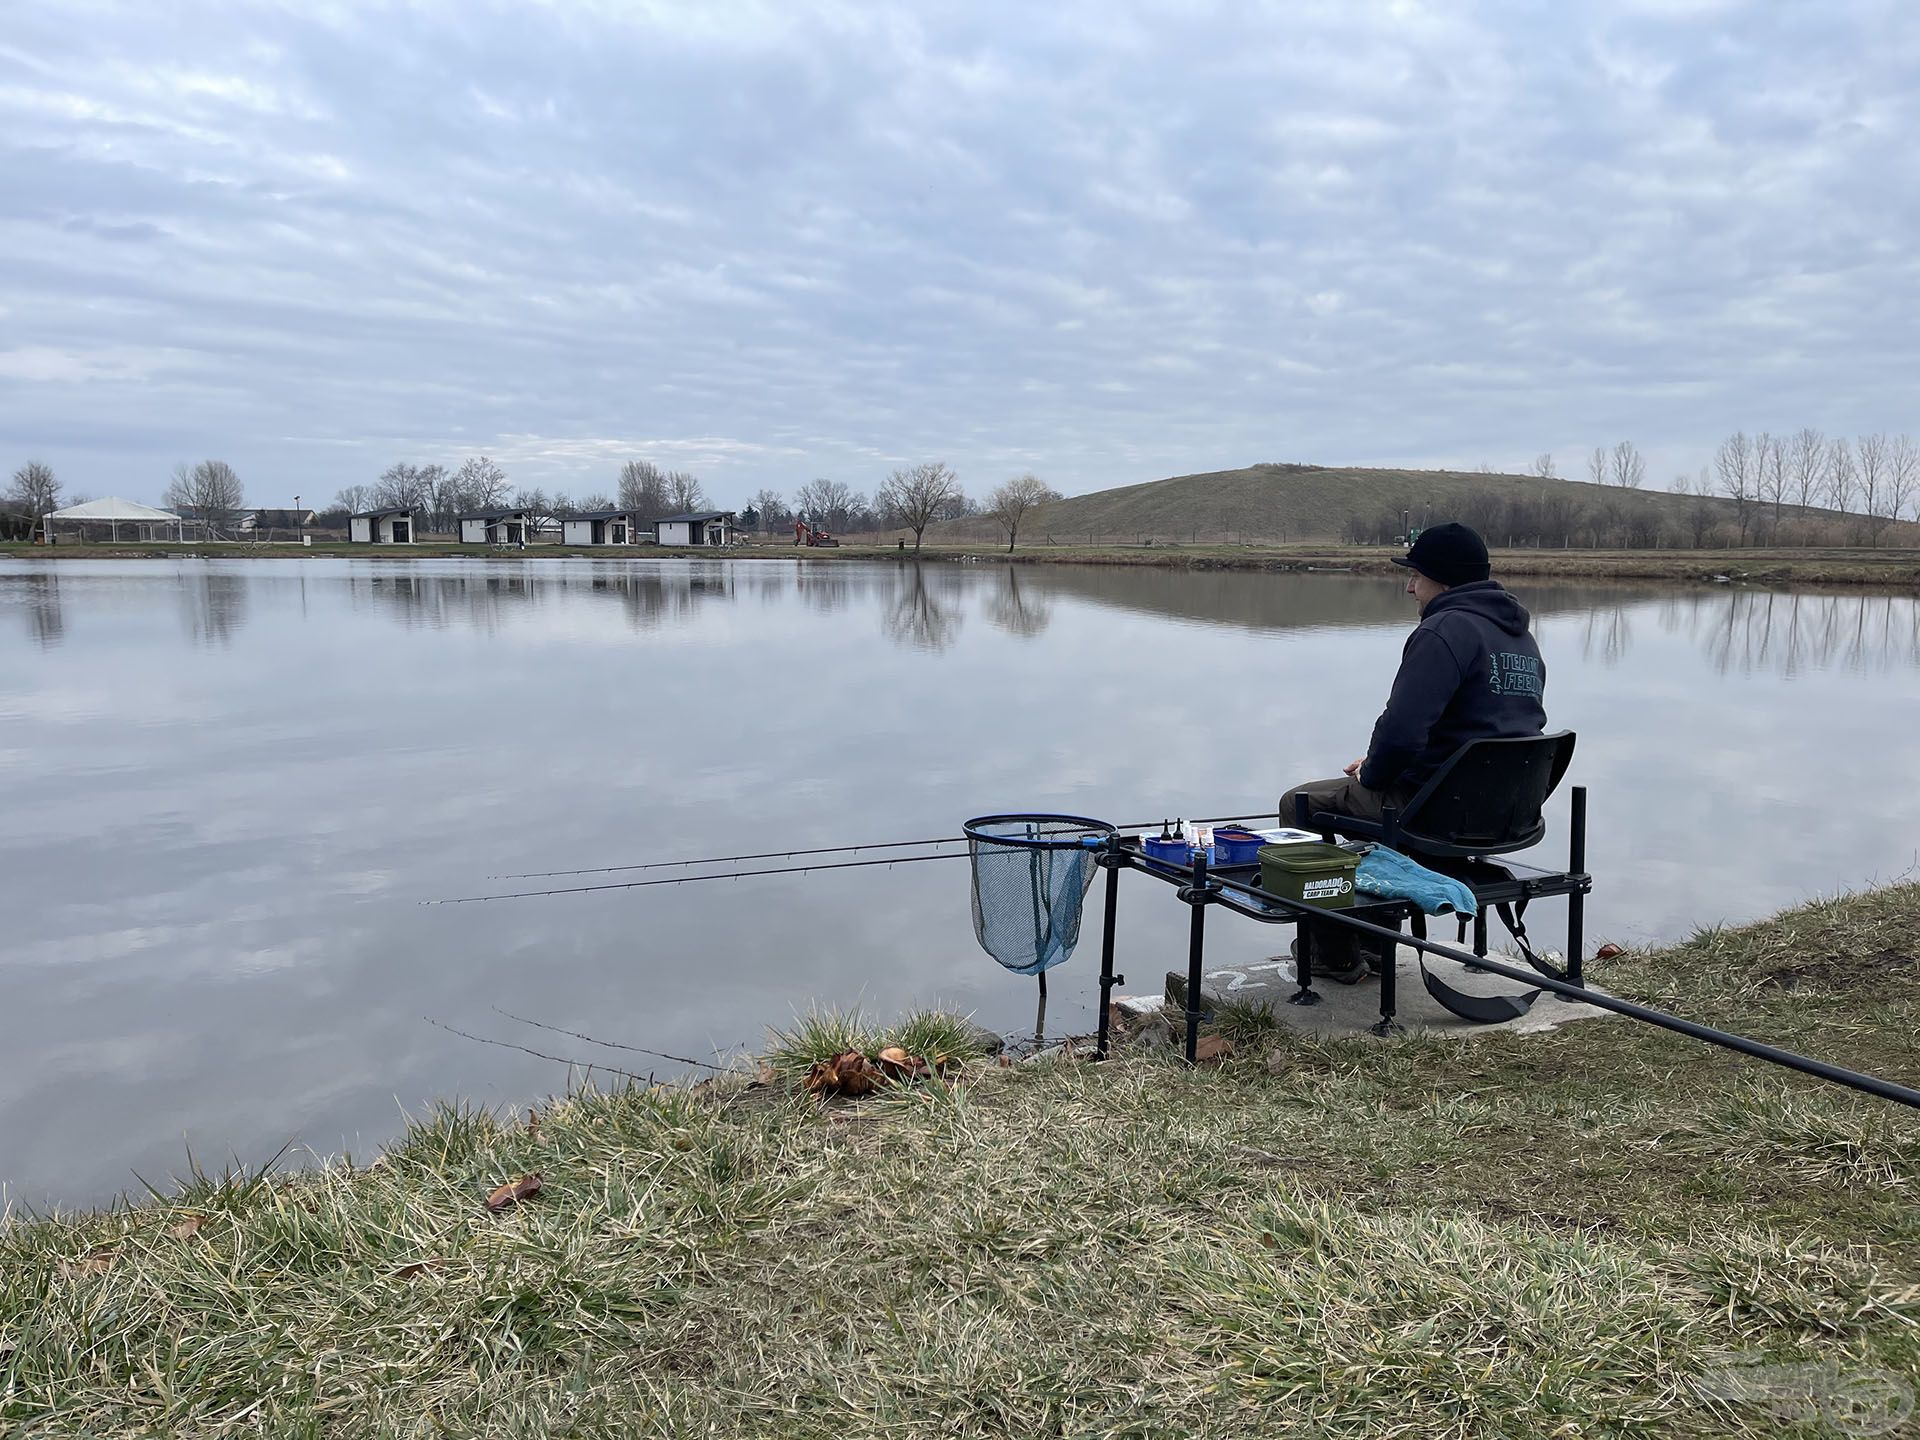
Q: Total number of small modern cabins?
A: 4